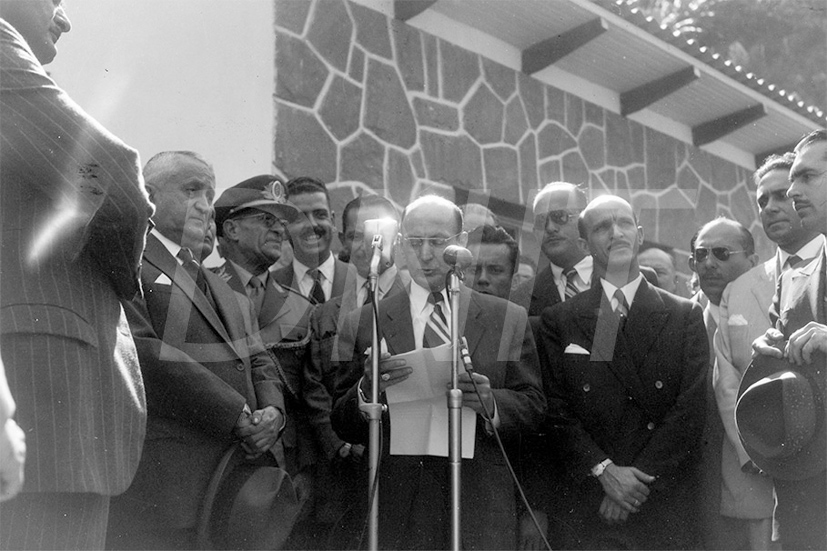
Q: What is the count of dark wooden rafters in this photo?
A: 5